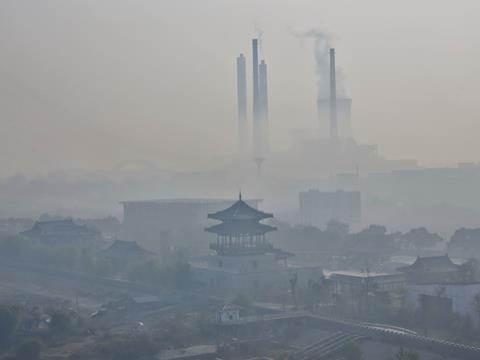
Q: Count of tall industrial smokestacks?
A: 4